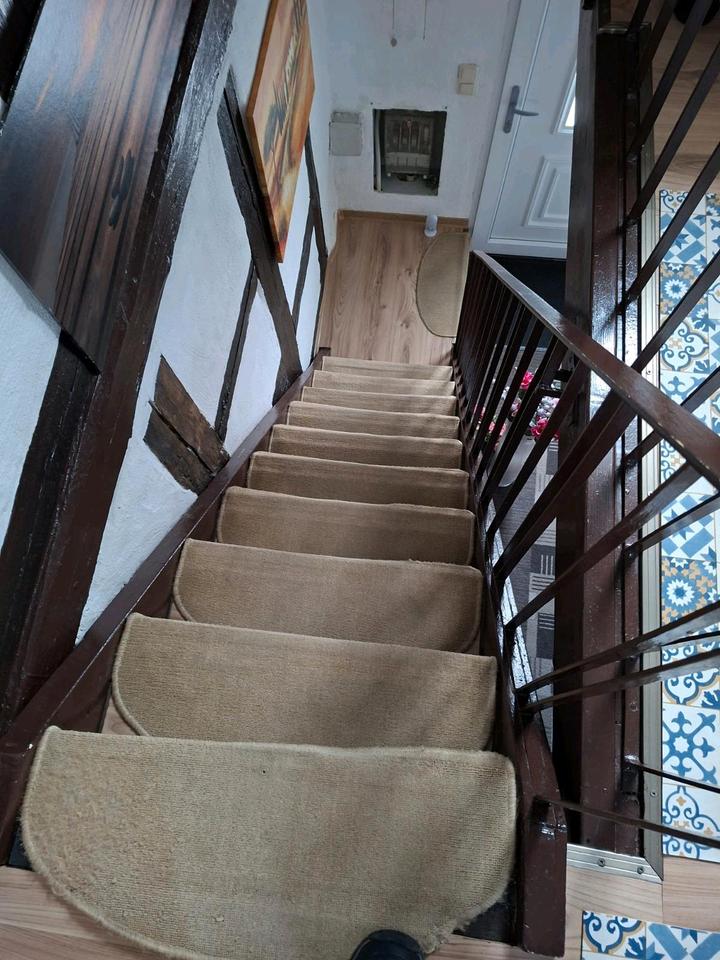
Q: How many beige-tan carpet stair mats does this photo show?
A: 11